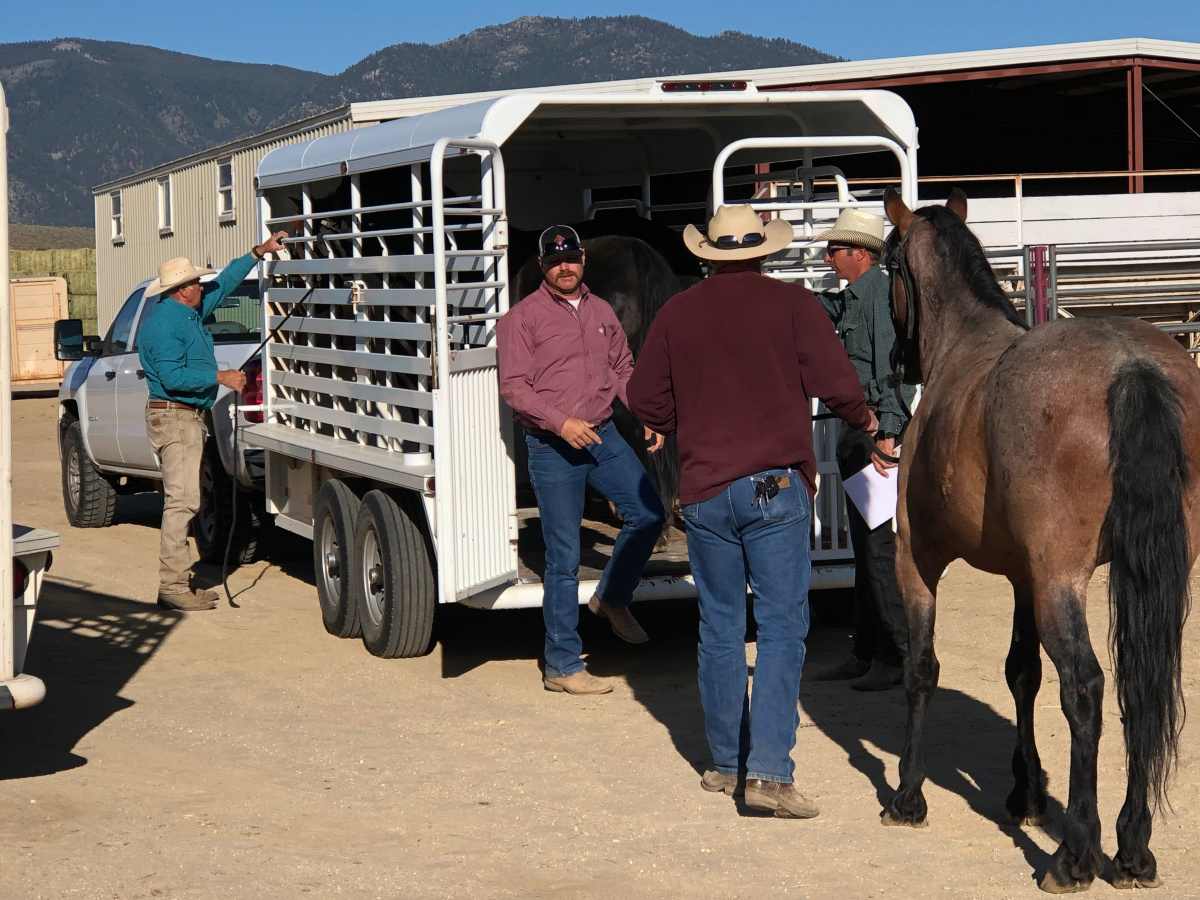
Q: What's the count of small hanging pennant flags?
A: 0